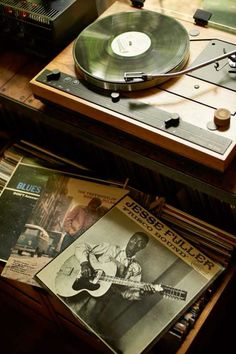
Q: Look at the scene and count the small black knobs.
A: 3